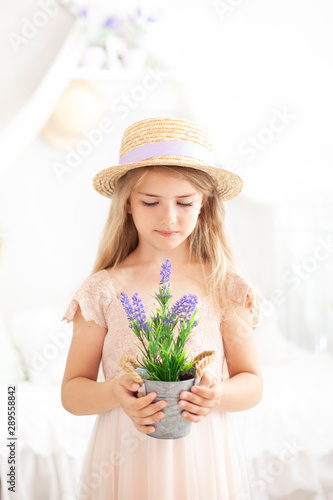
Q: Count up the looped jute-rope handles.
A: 2